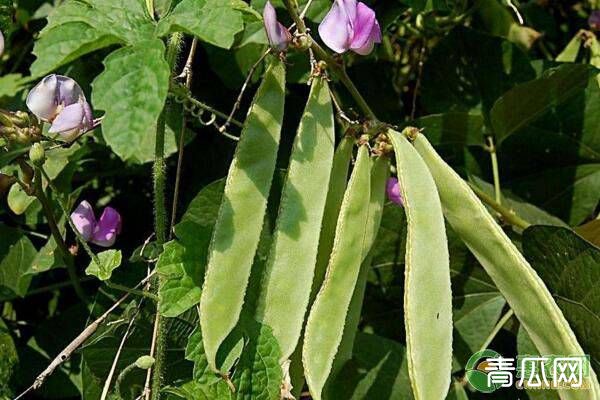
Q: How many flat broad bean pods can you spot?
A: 7